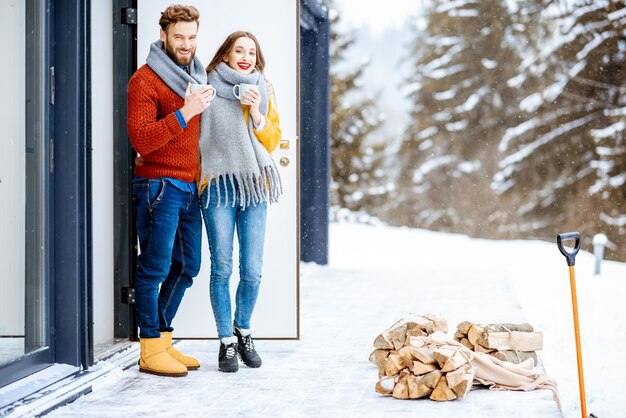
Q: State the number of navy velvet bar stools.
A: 0